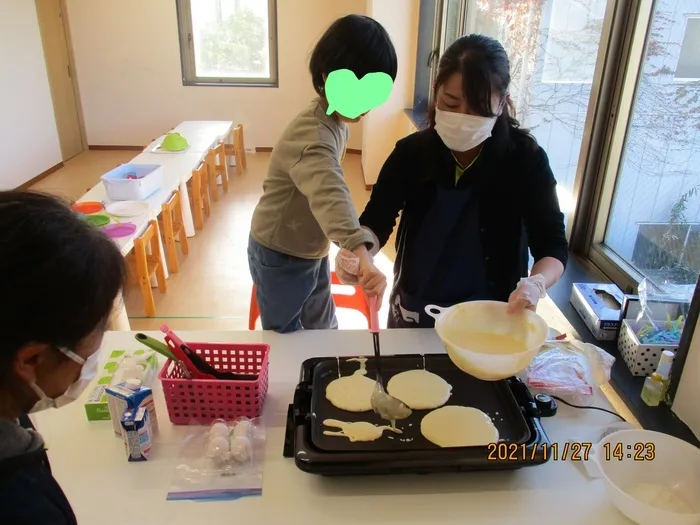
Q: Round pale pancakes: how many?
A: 3